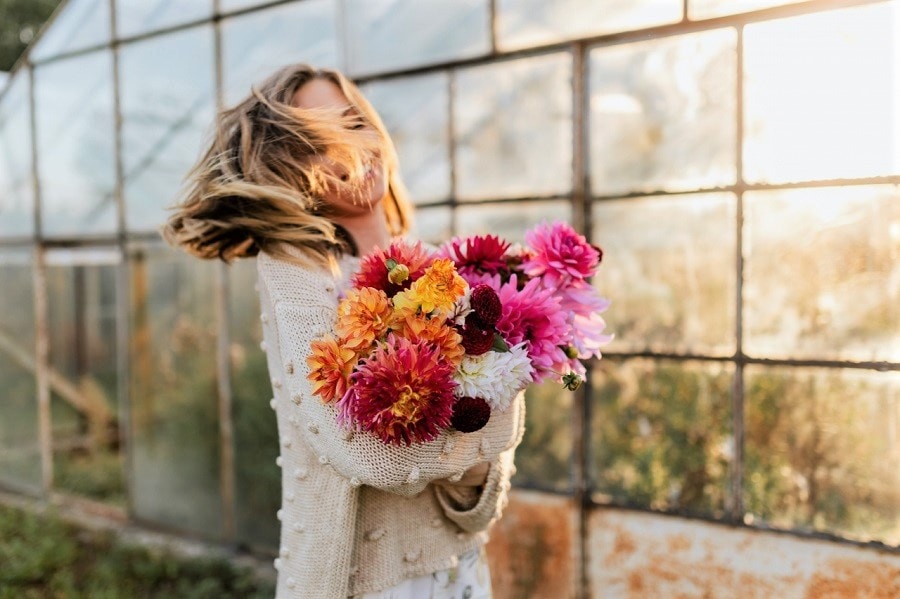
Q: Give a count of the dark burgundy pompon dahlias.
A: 3